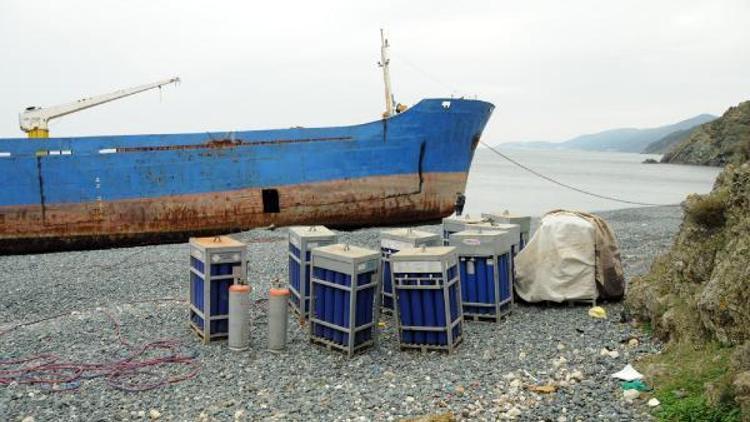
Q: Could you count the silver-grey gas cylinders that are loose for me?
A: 2